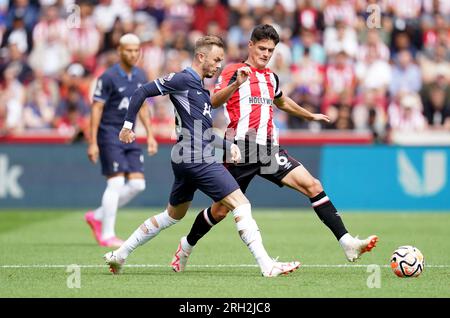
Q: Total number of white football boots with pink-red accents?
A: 4